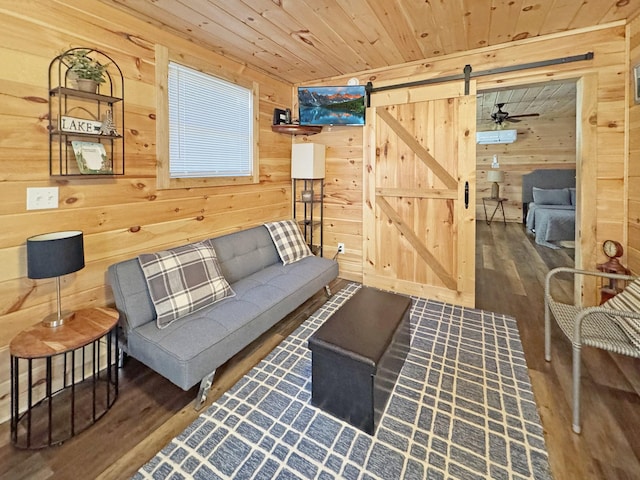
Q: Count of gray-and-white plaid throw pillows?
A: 2